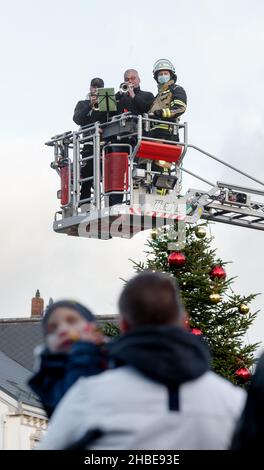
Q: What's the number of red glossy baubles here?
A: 4